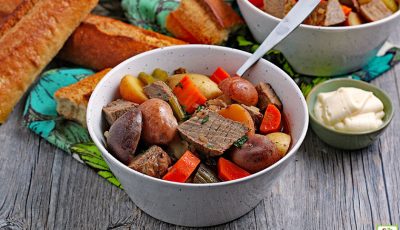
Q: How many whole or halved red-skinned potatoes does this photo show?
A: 4